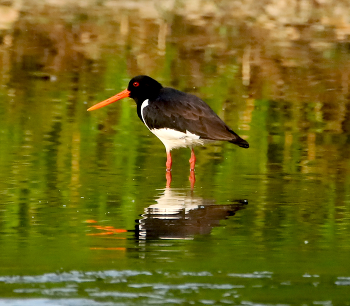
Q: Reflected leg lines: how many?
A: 2